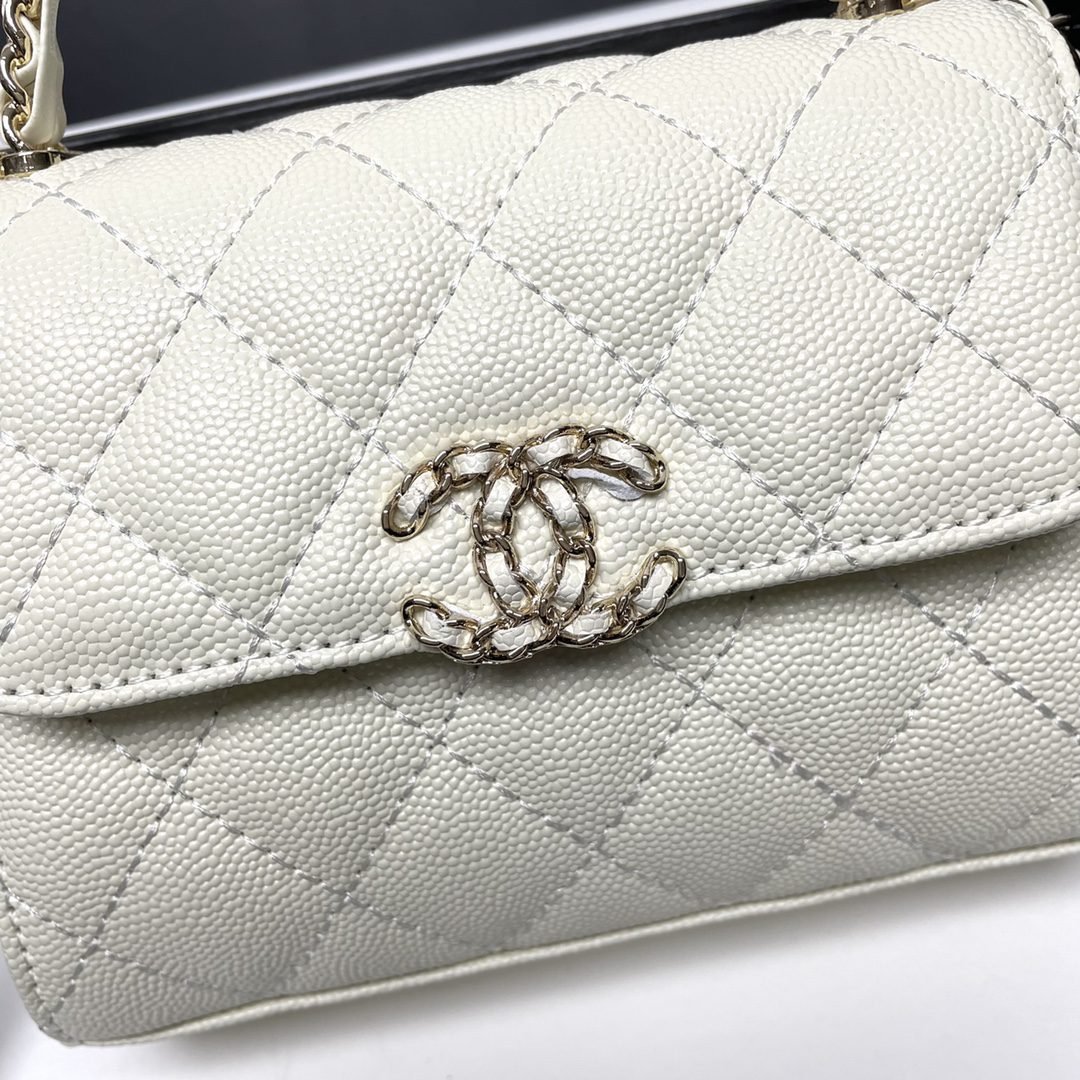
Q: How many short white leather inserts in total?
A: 12